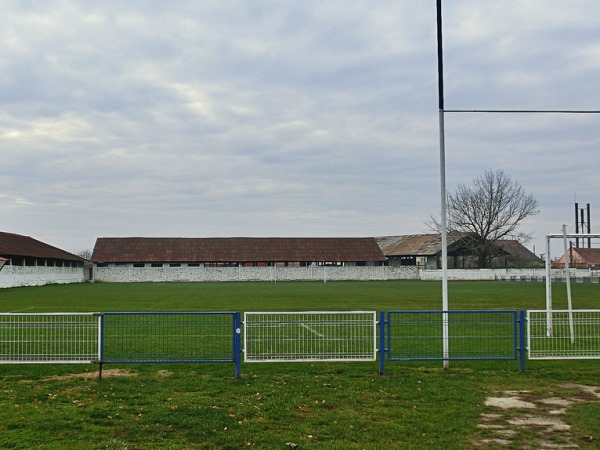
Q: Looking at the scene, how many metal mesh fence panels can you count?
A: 5